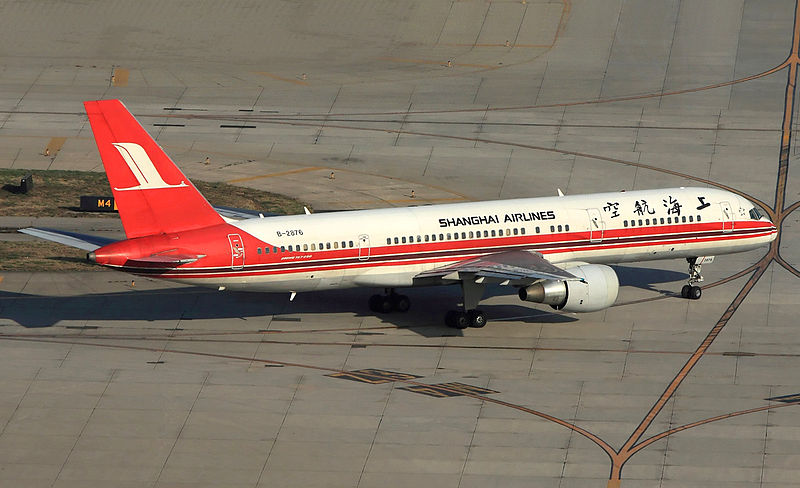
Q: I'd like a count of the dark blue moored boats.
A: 0